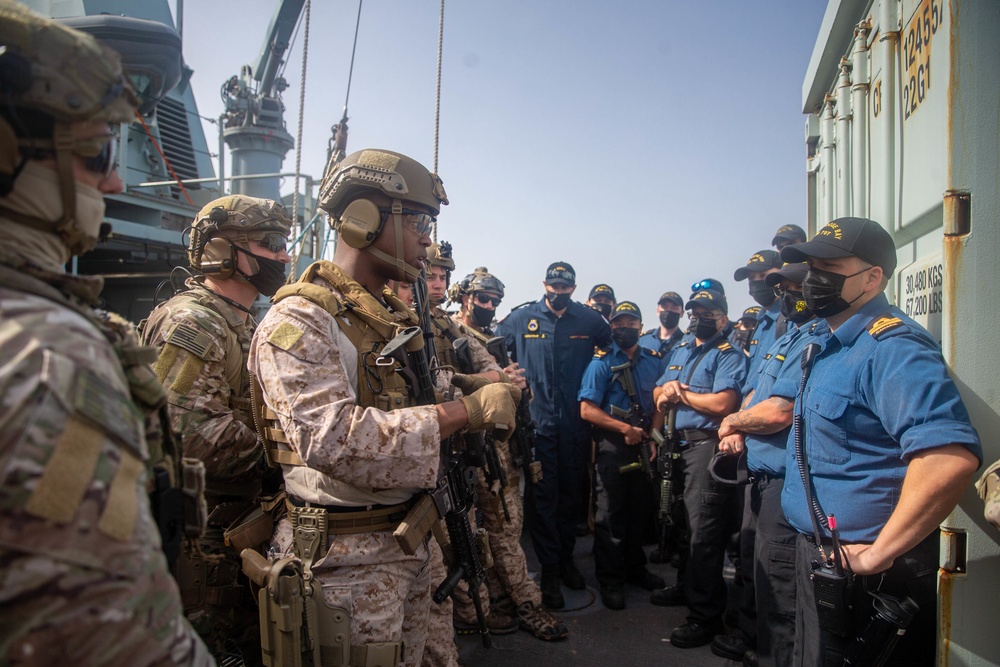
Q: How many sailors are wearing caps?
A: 11